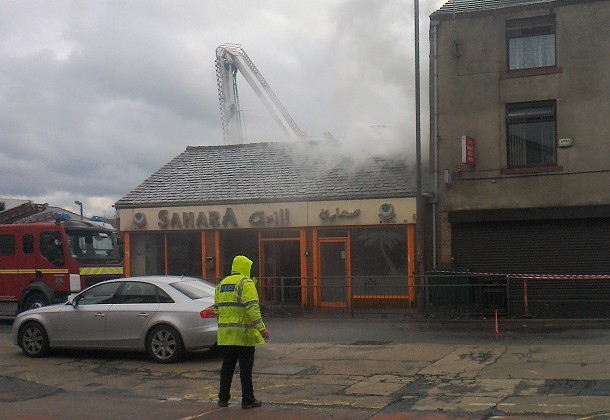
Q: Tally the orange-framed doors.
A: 2